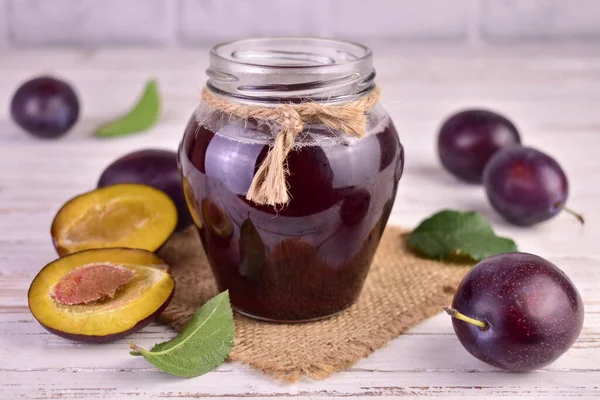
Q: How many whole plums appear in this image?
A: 5